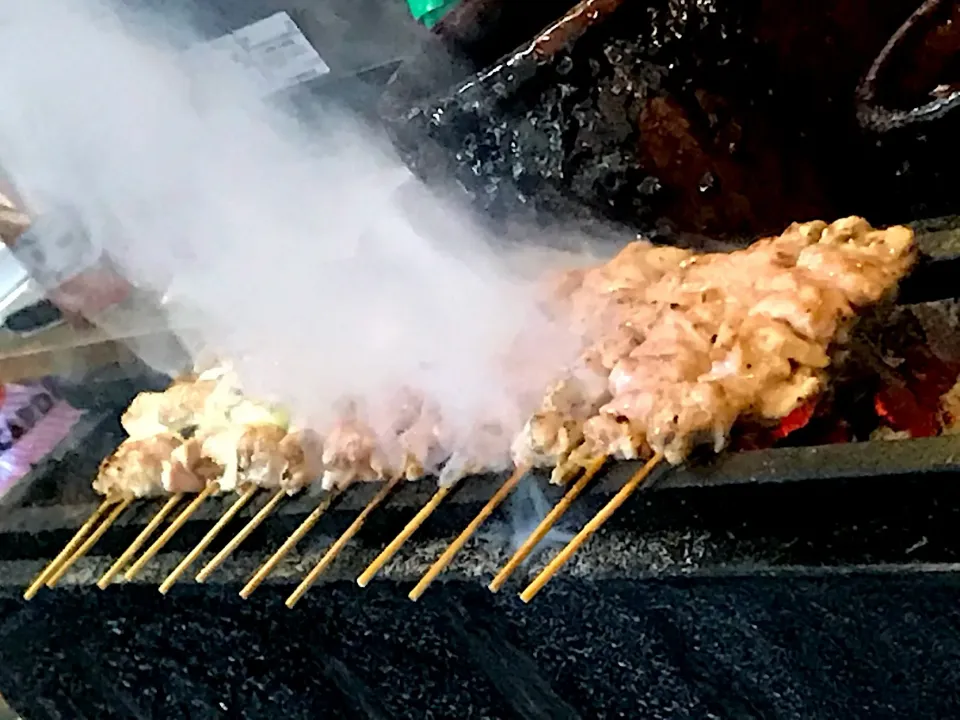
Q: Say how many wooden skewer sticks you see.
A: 12